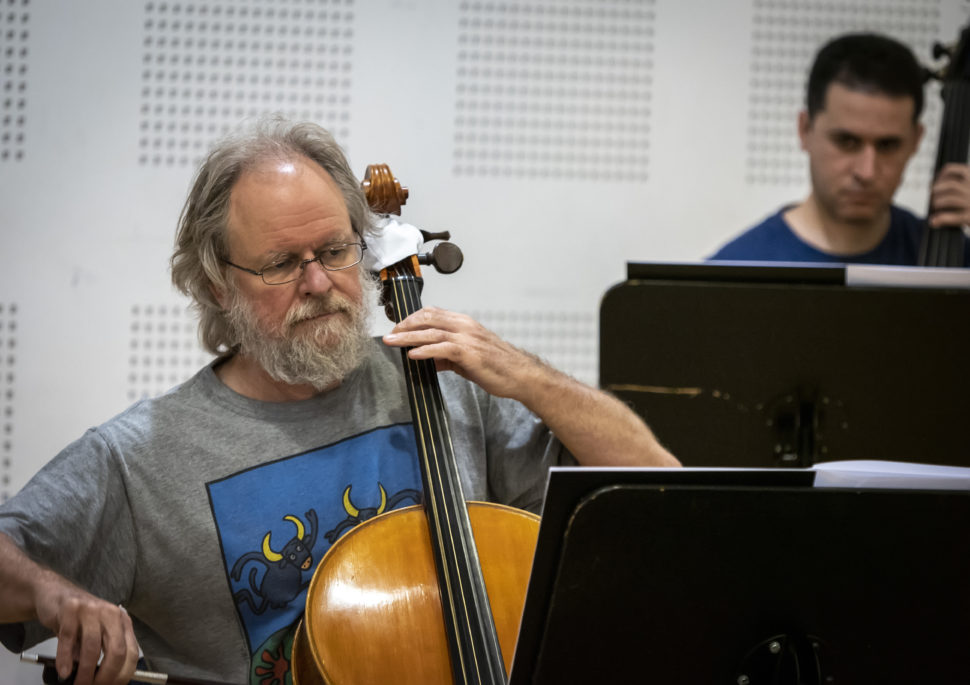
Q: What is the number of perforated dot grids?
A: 7